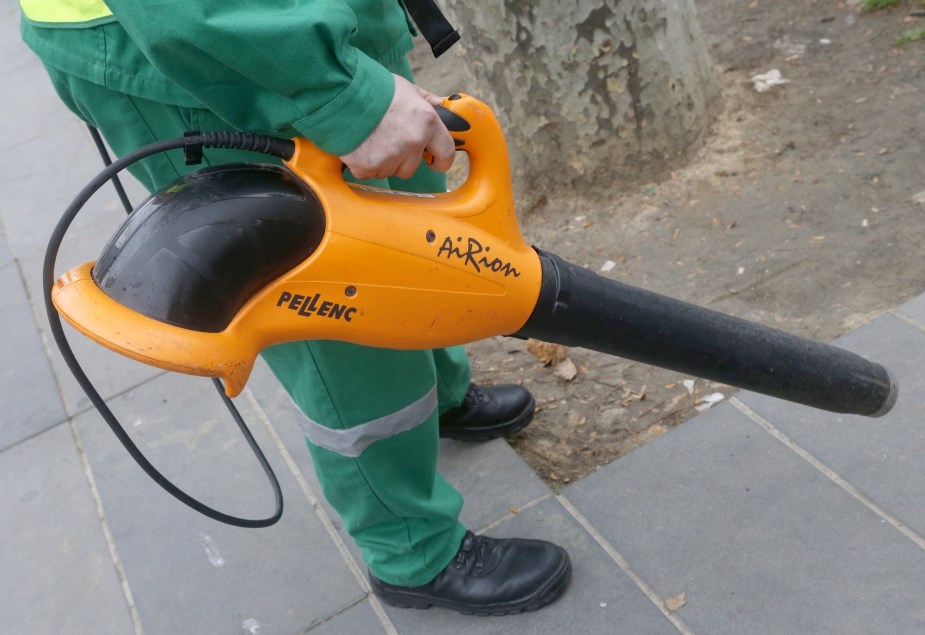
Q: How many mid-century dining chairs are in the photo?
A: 0